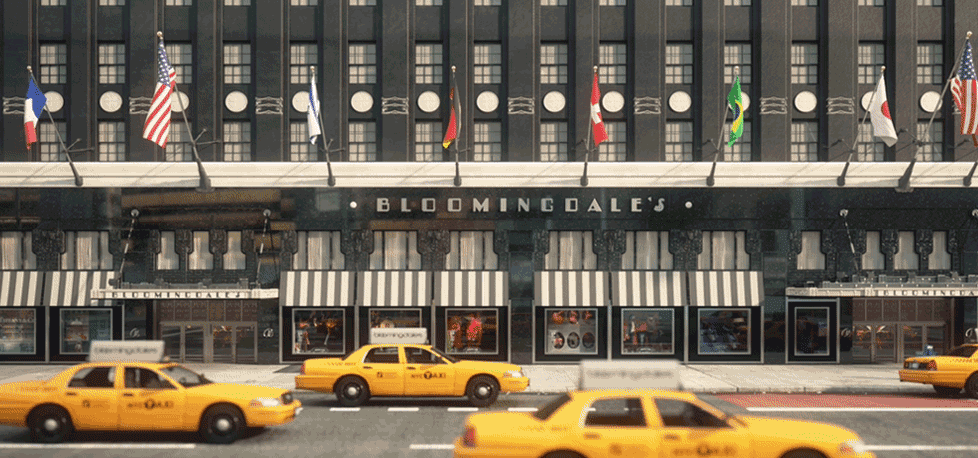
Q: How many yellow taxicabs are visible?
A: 4